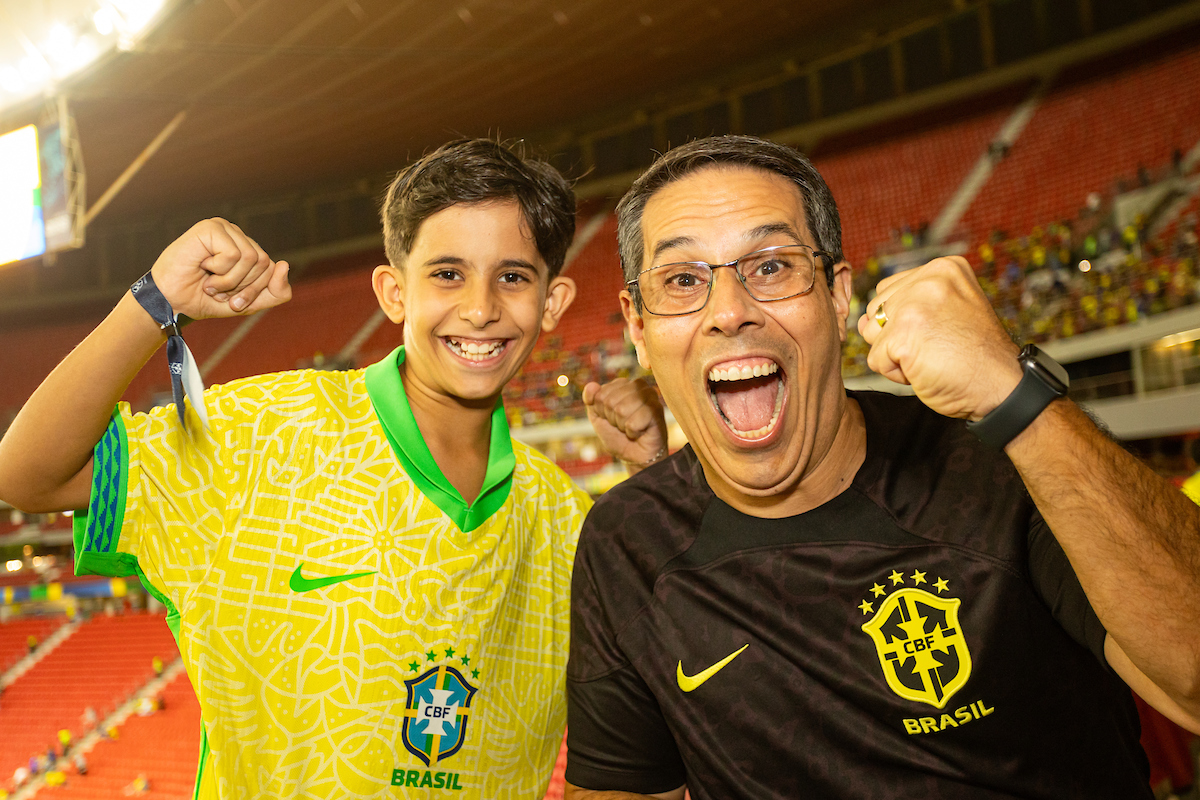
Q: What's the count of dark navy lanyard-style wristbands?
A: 1